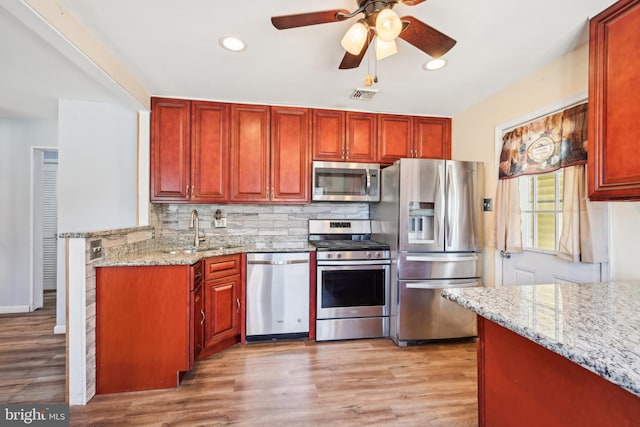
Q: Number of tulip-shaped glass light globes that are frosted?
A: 3